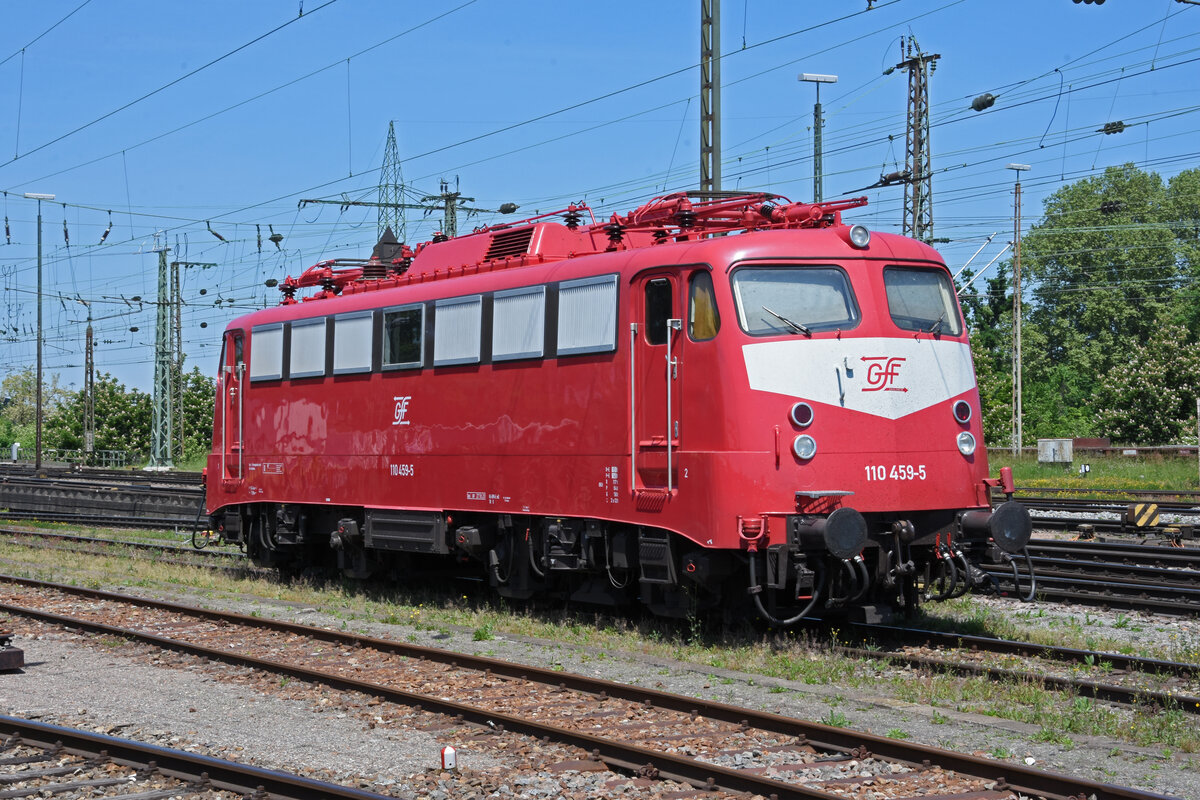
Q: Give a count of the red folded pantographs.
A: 2